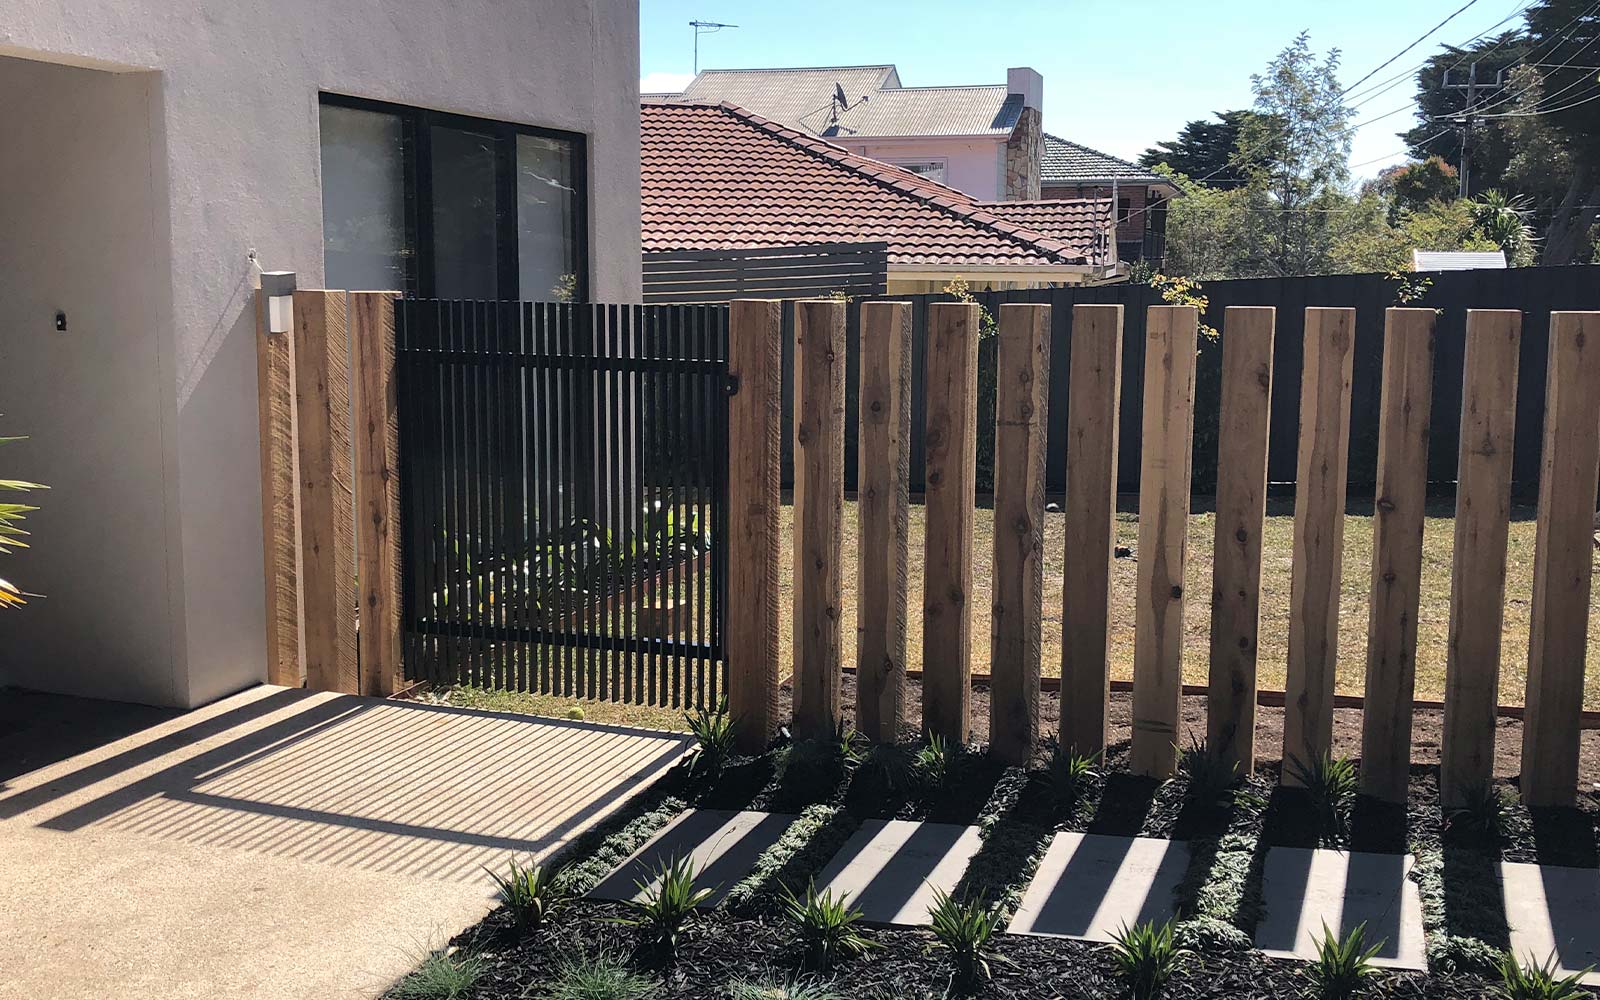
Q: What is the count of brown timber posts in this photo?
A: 15